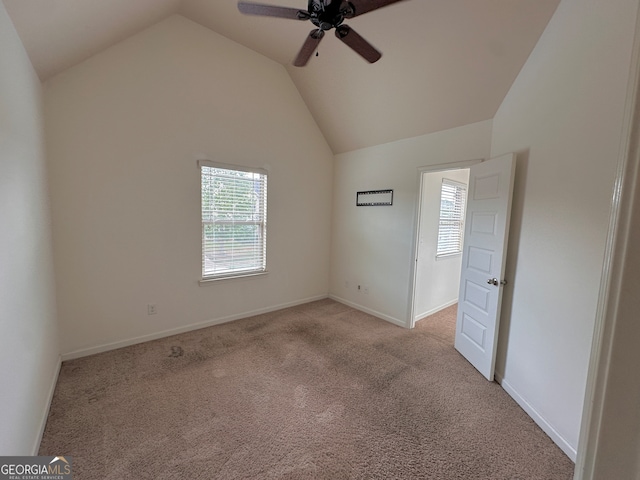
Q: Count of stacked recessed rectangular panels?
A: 5